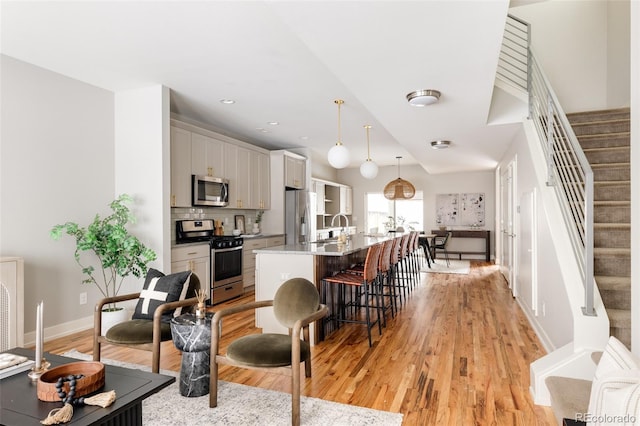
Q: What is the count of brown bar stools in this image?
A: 6